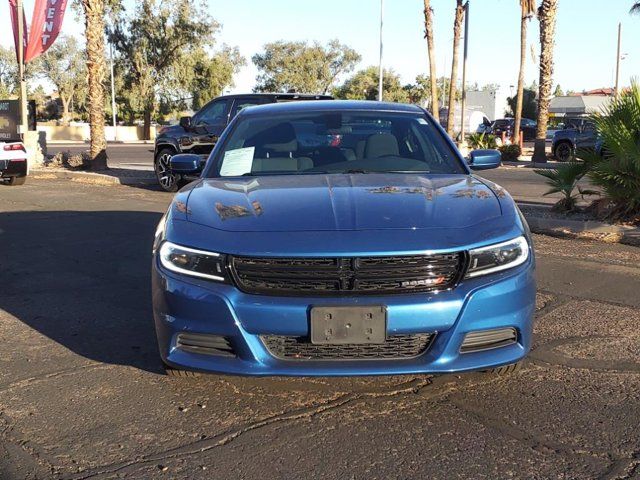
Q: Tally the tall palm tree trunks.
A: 5